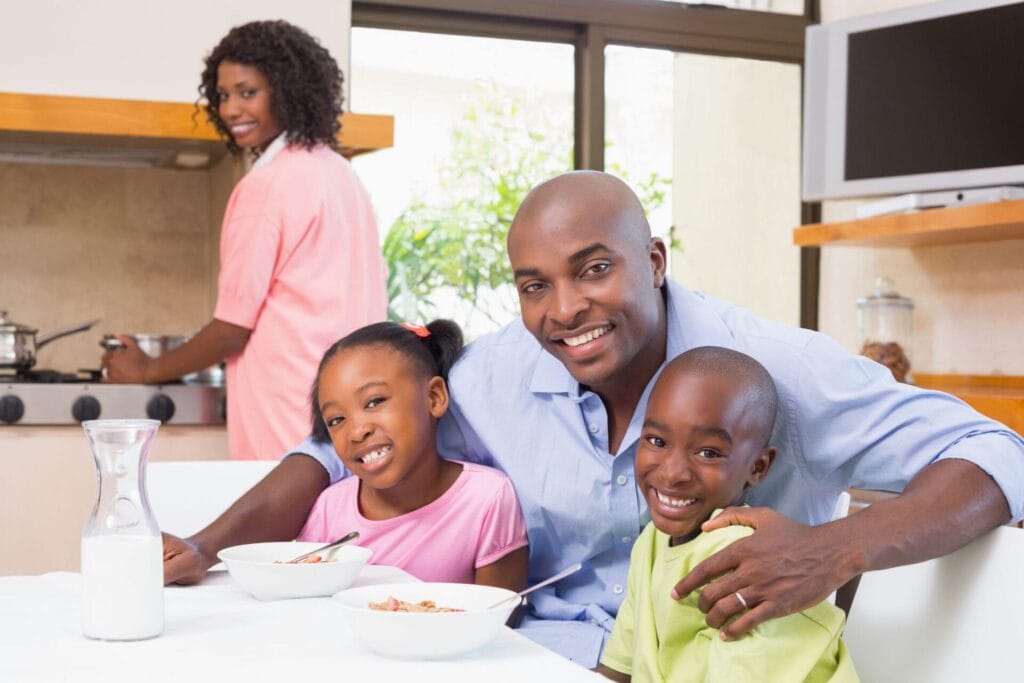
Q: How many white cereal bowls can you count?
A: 2